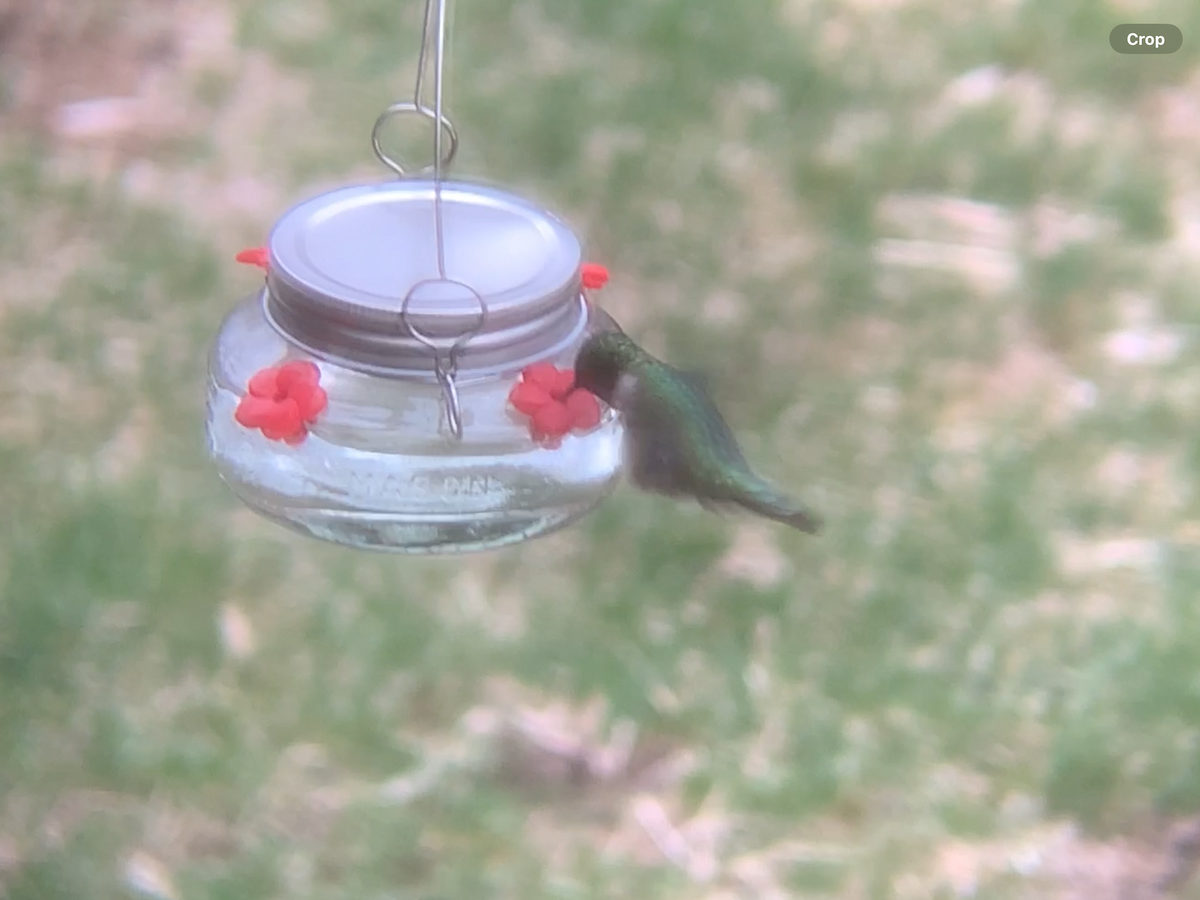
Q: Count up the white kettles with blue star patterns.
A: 0